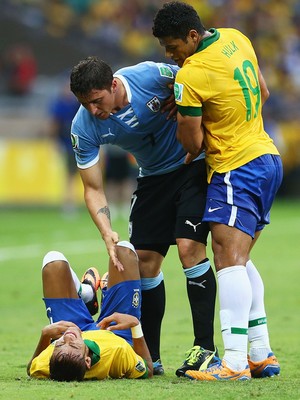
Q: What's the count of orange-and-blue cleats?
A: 2